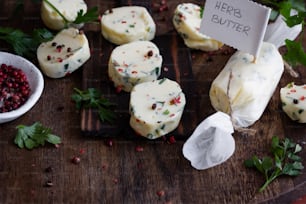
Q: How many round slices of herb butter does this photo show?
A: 7